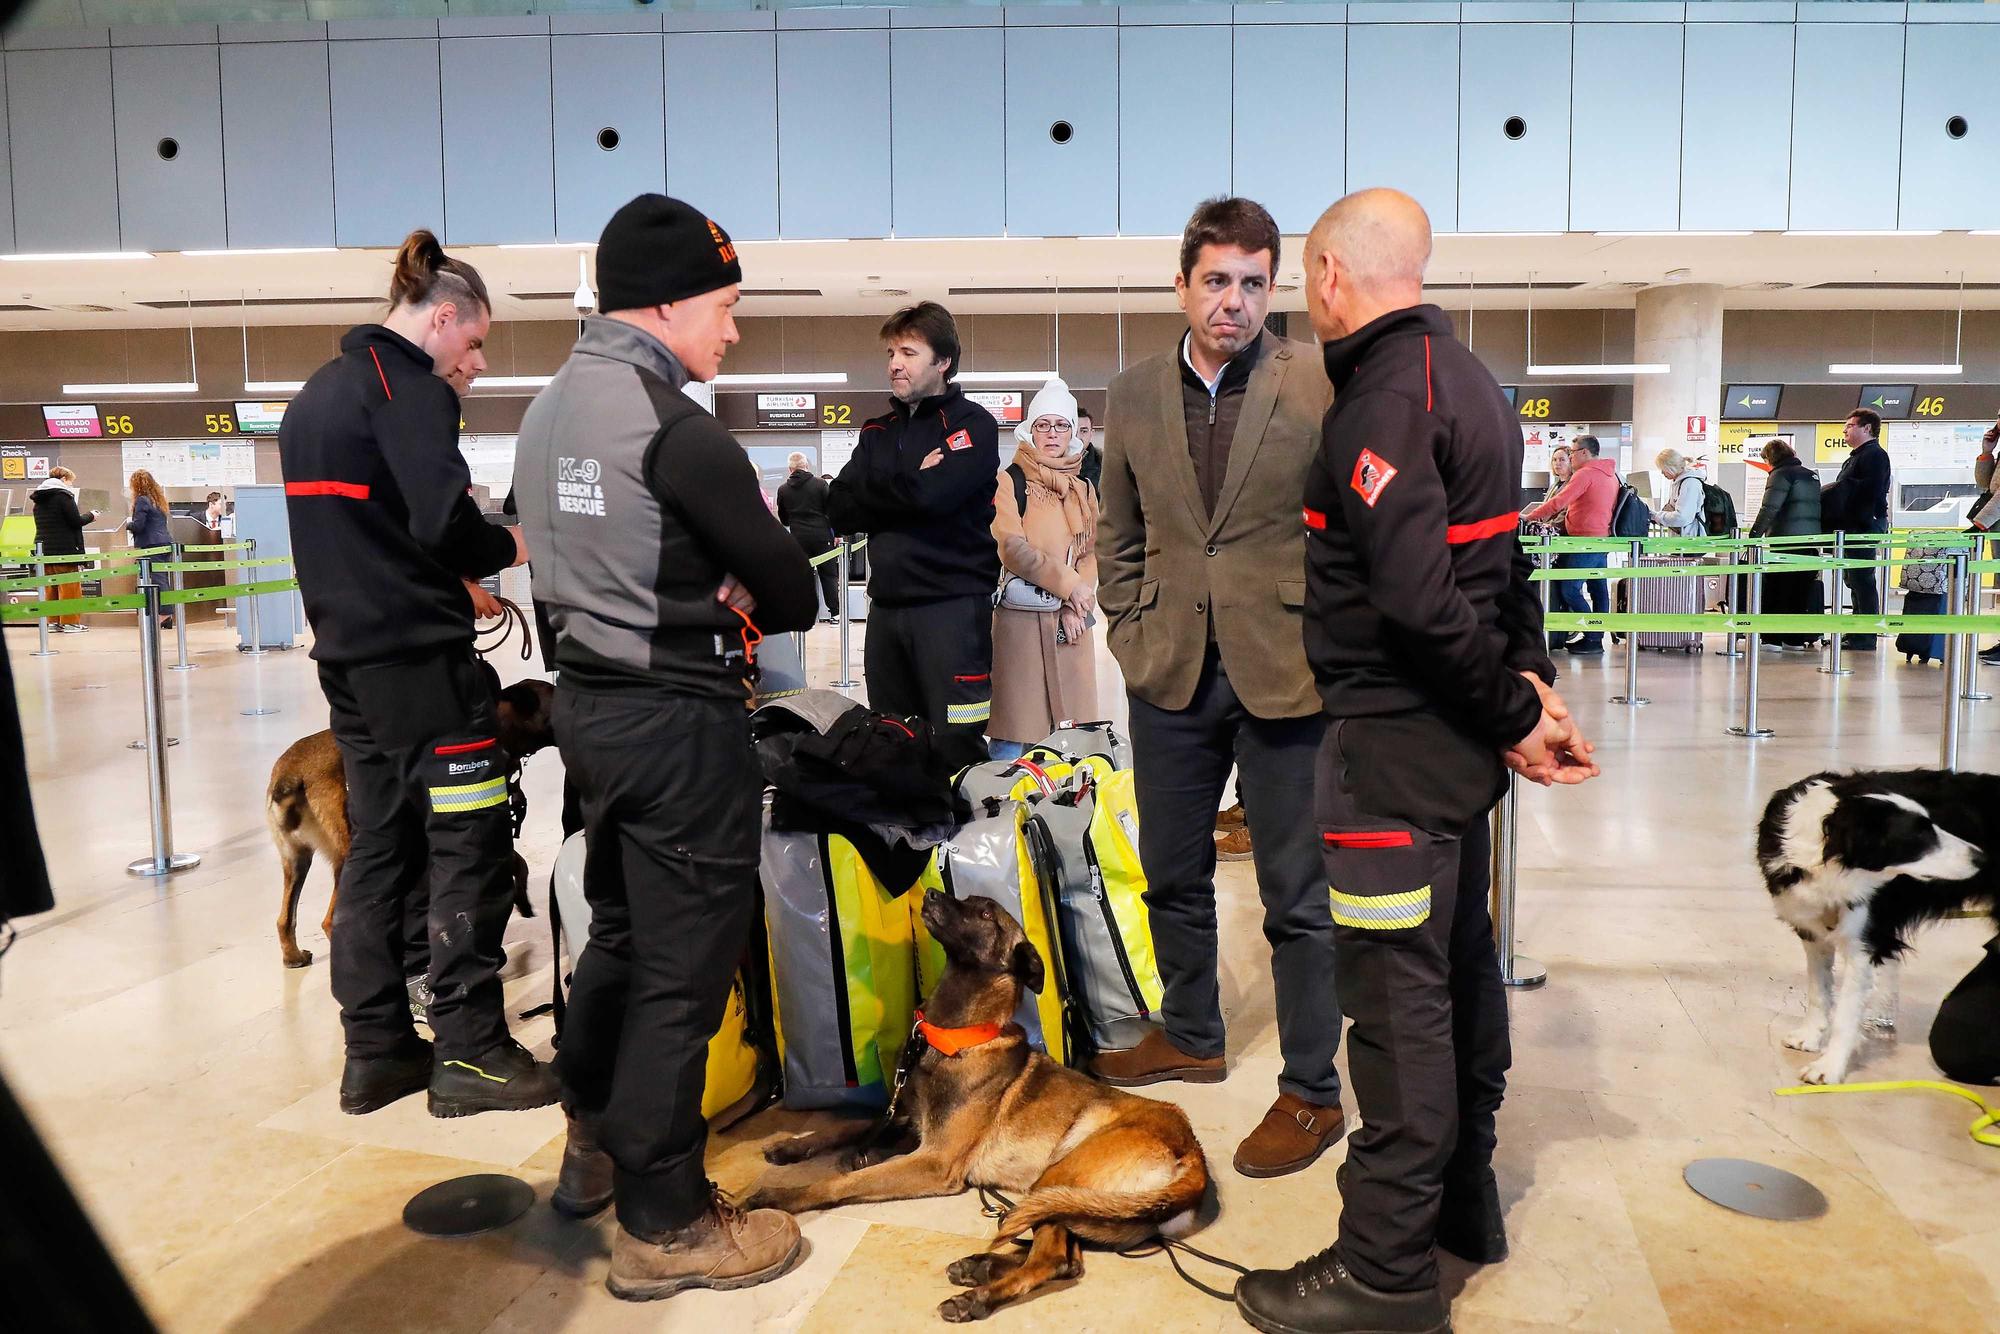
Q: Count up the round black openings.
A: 5